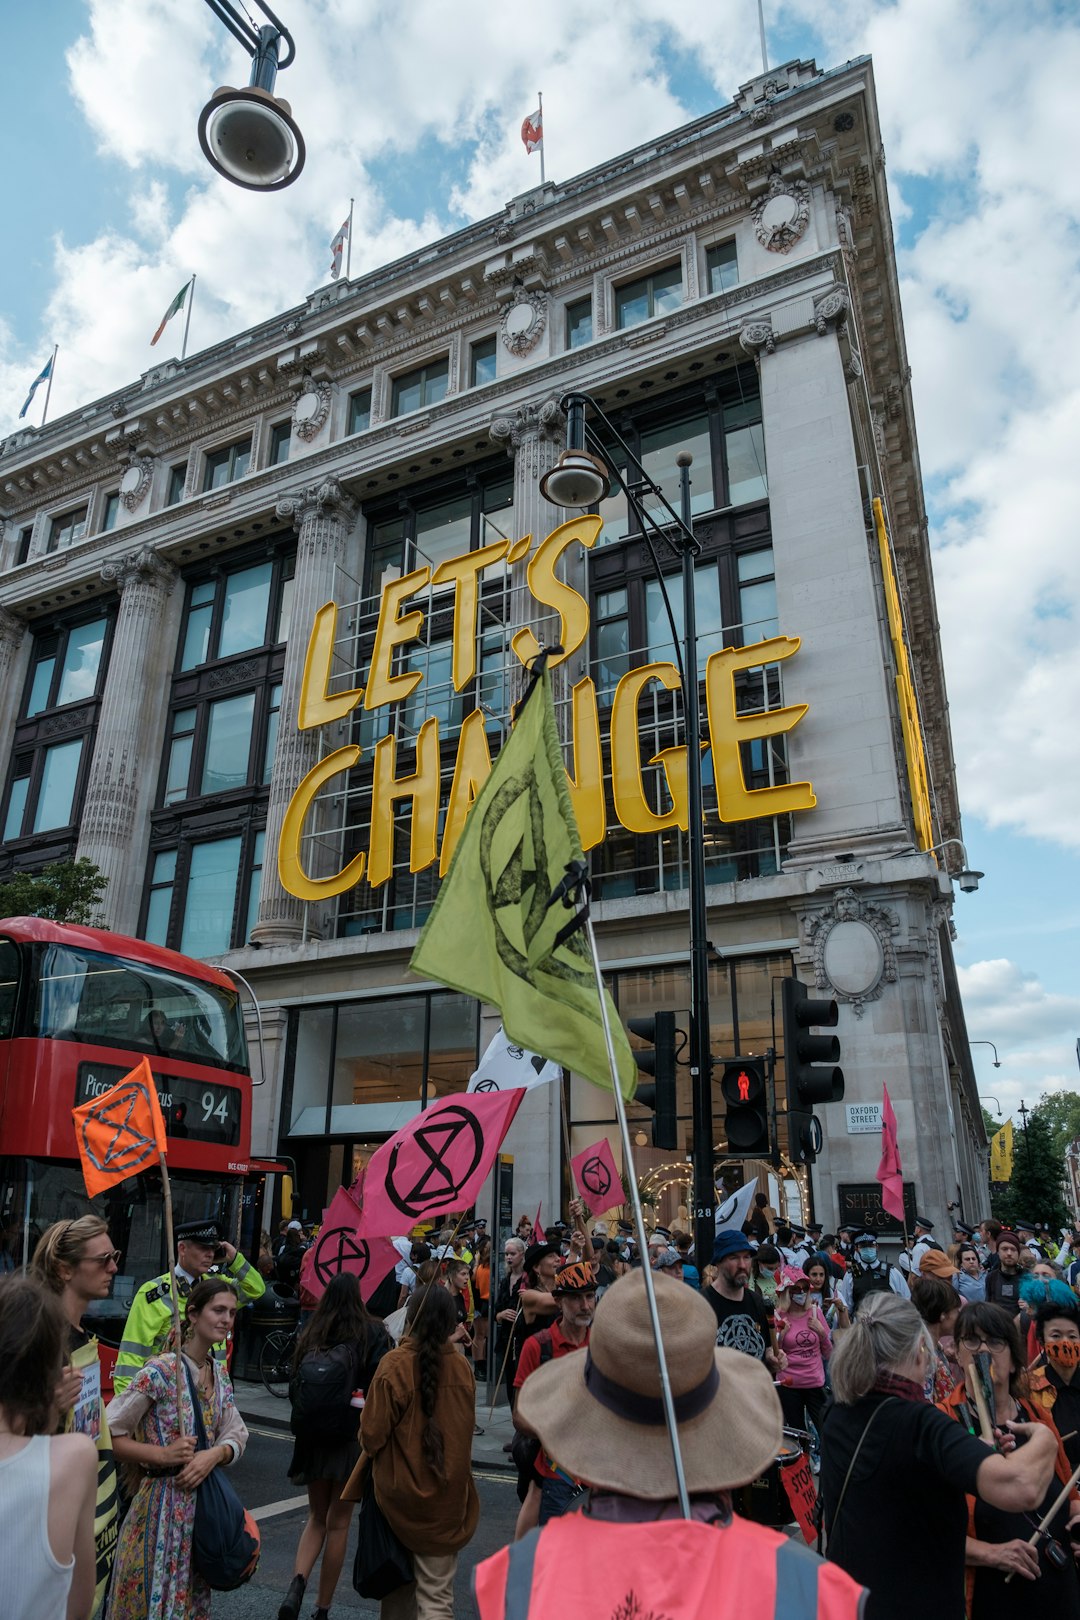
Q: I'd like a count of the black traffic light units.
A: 3